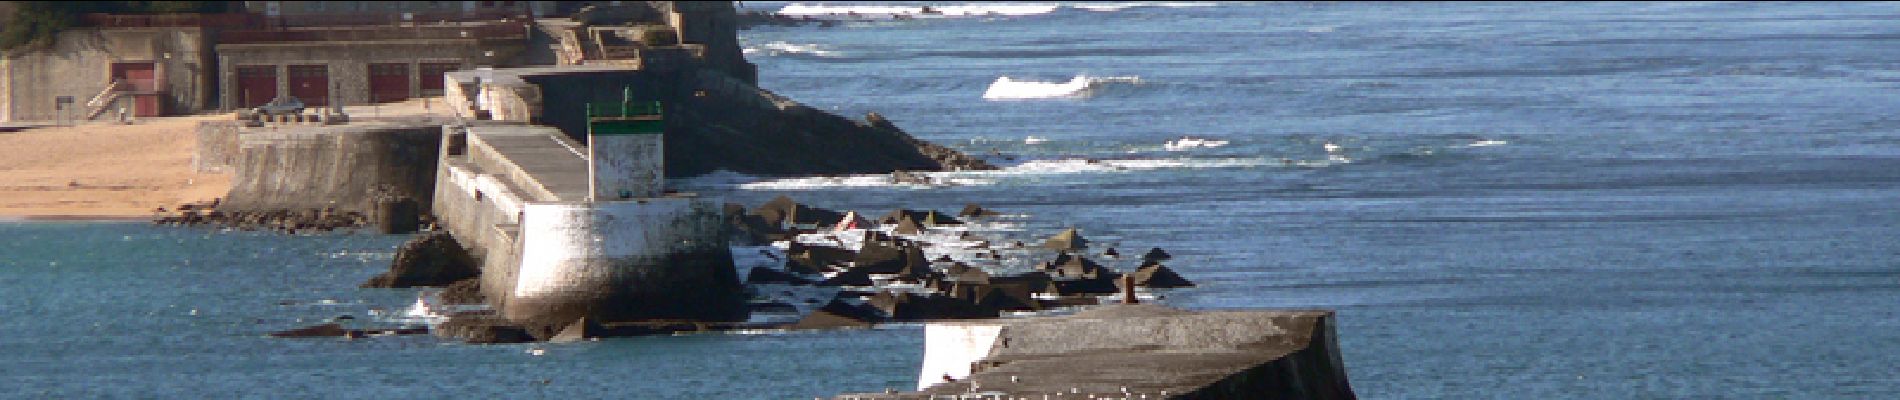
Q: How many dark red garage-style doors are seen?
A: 4